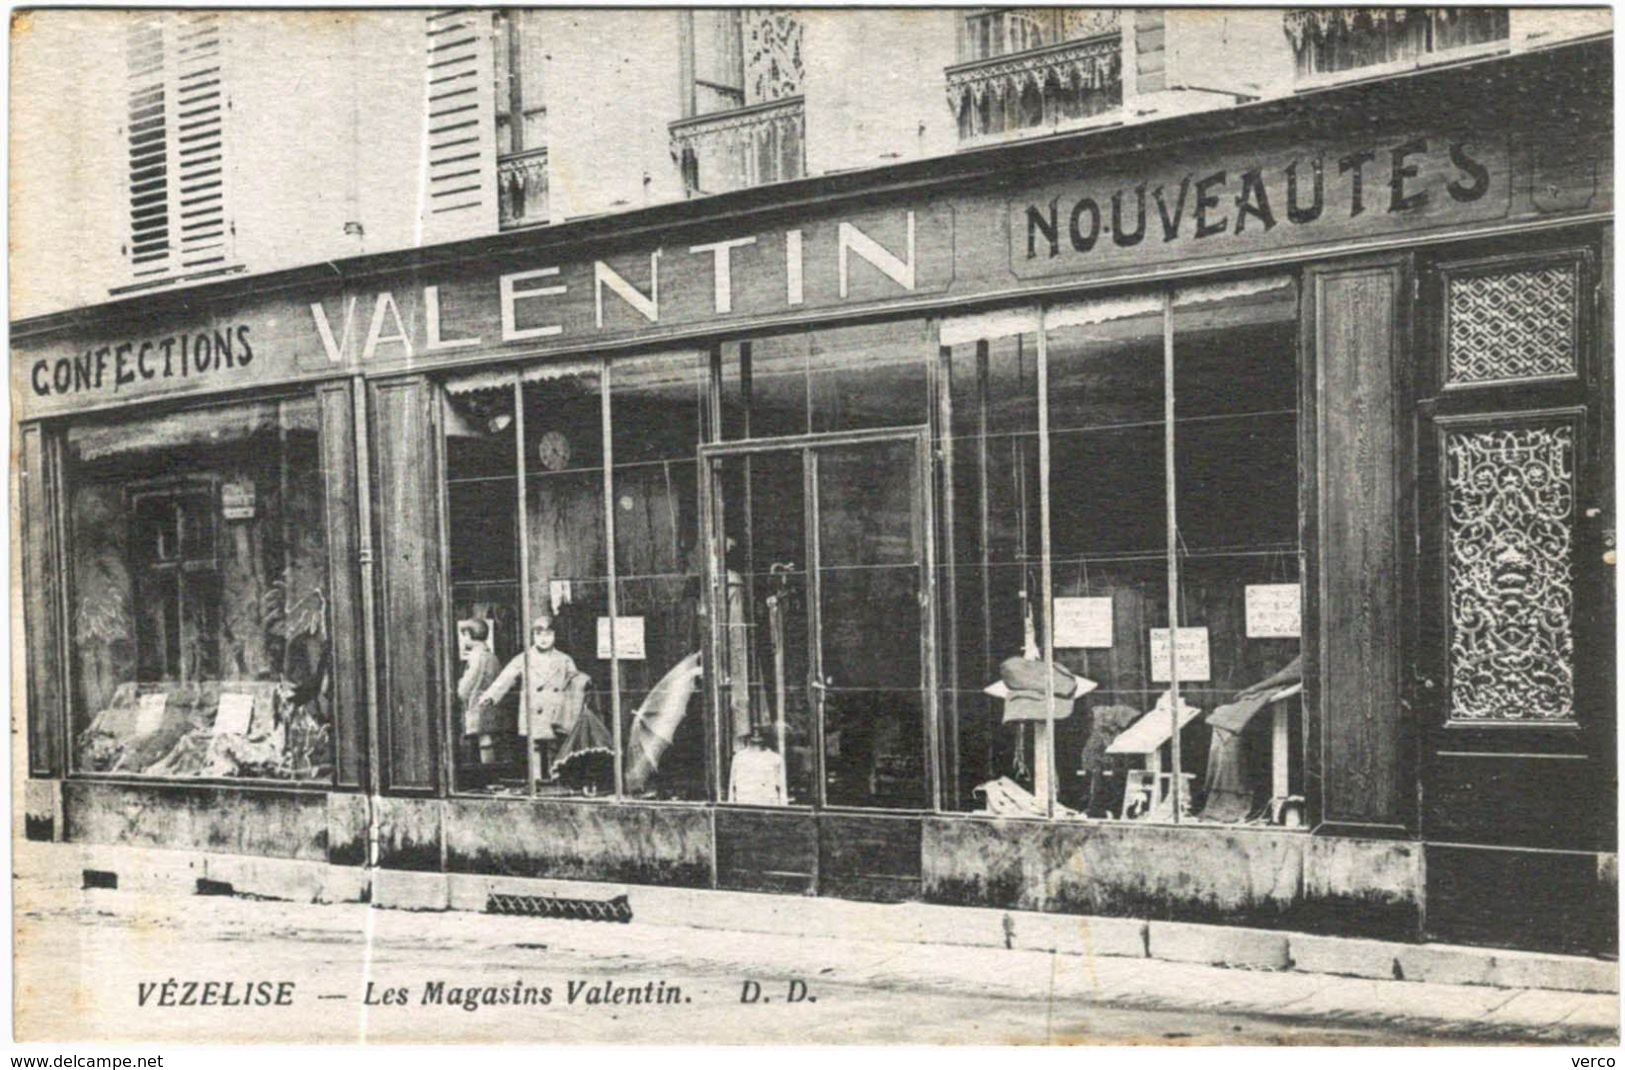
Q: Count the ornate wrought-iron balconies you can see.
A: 4